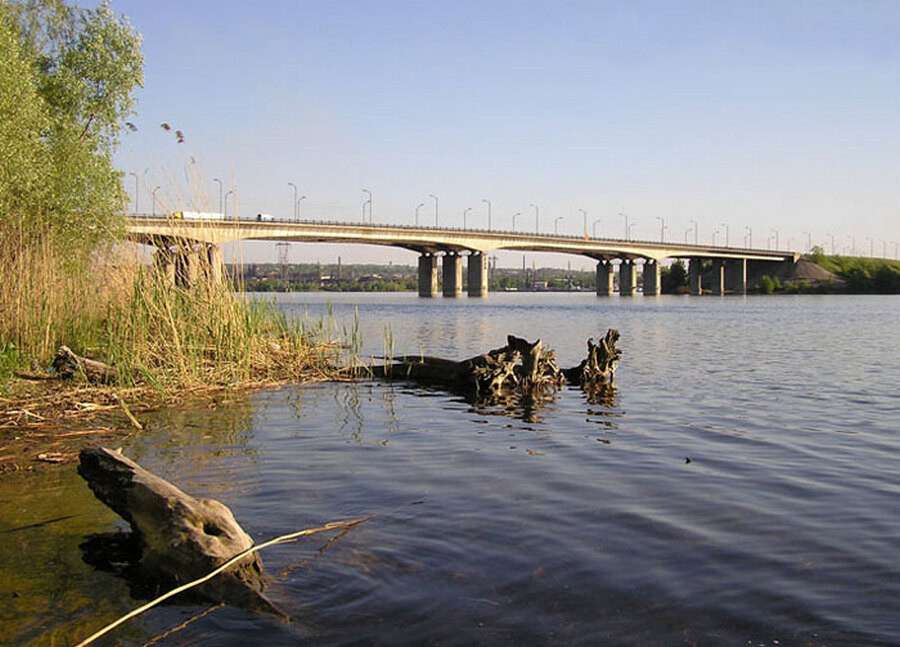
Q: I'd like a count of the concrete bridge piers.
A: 12